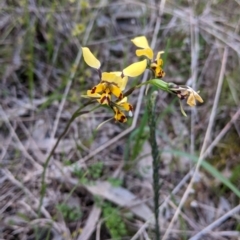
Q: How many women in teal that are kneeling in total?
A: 0